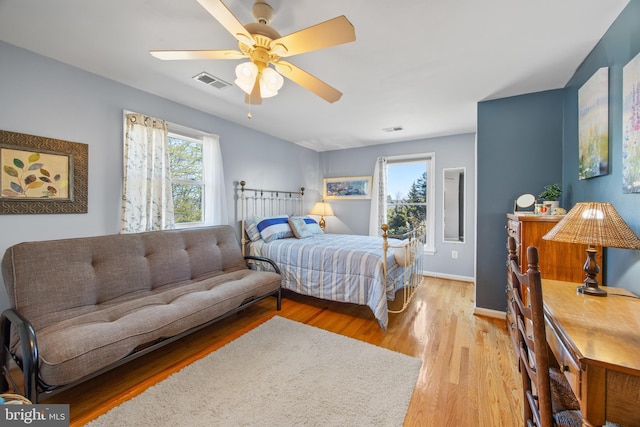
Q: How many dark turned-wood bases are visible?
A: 1